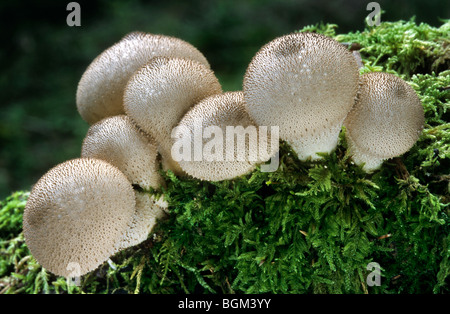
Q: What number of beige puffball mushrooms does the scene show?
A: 7